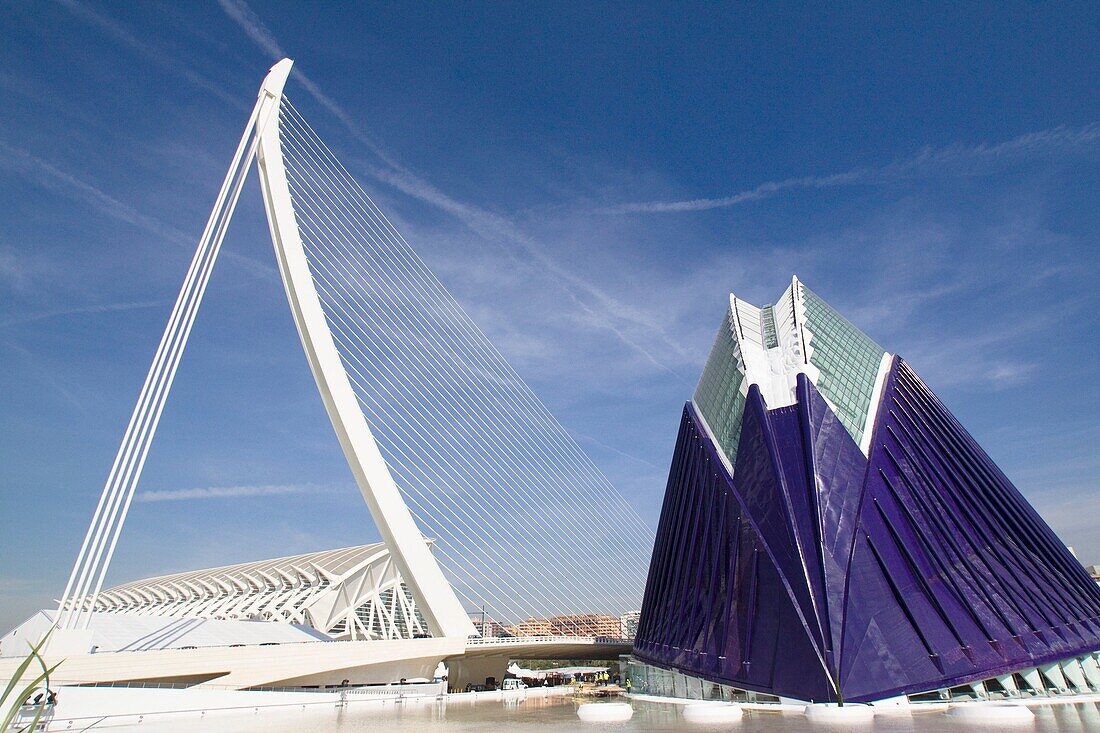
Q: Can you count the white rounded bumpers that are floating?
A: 4